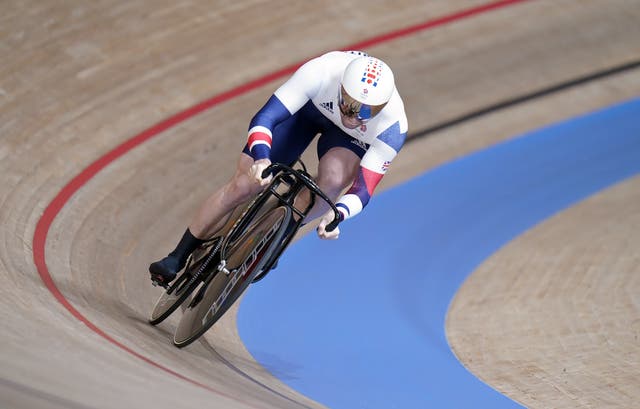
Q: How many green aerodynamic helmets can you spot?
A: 0